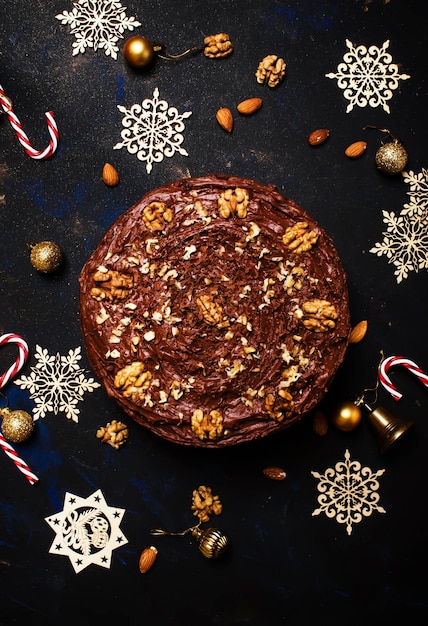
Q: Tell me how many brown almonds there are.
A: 9